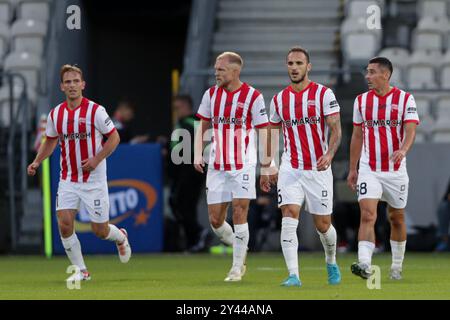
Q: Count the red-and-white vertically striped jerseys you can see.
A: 4